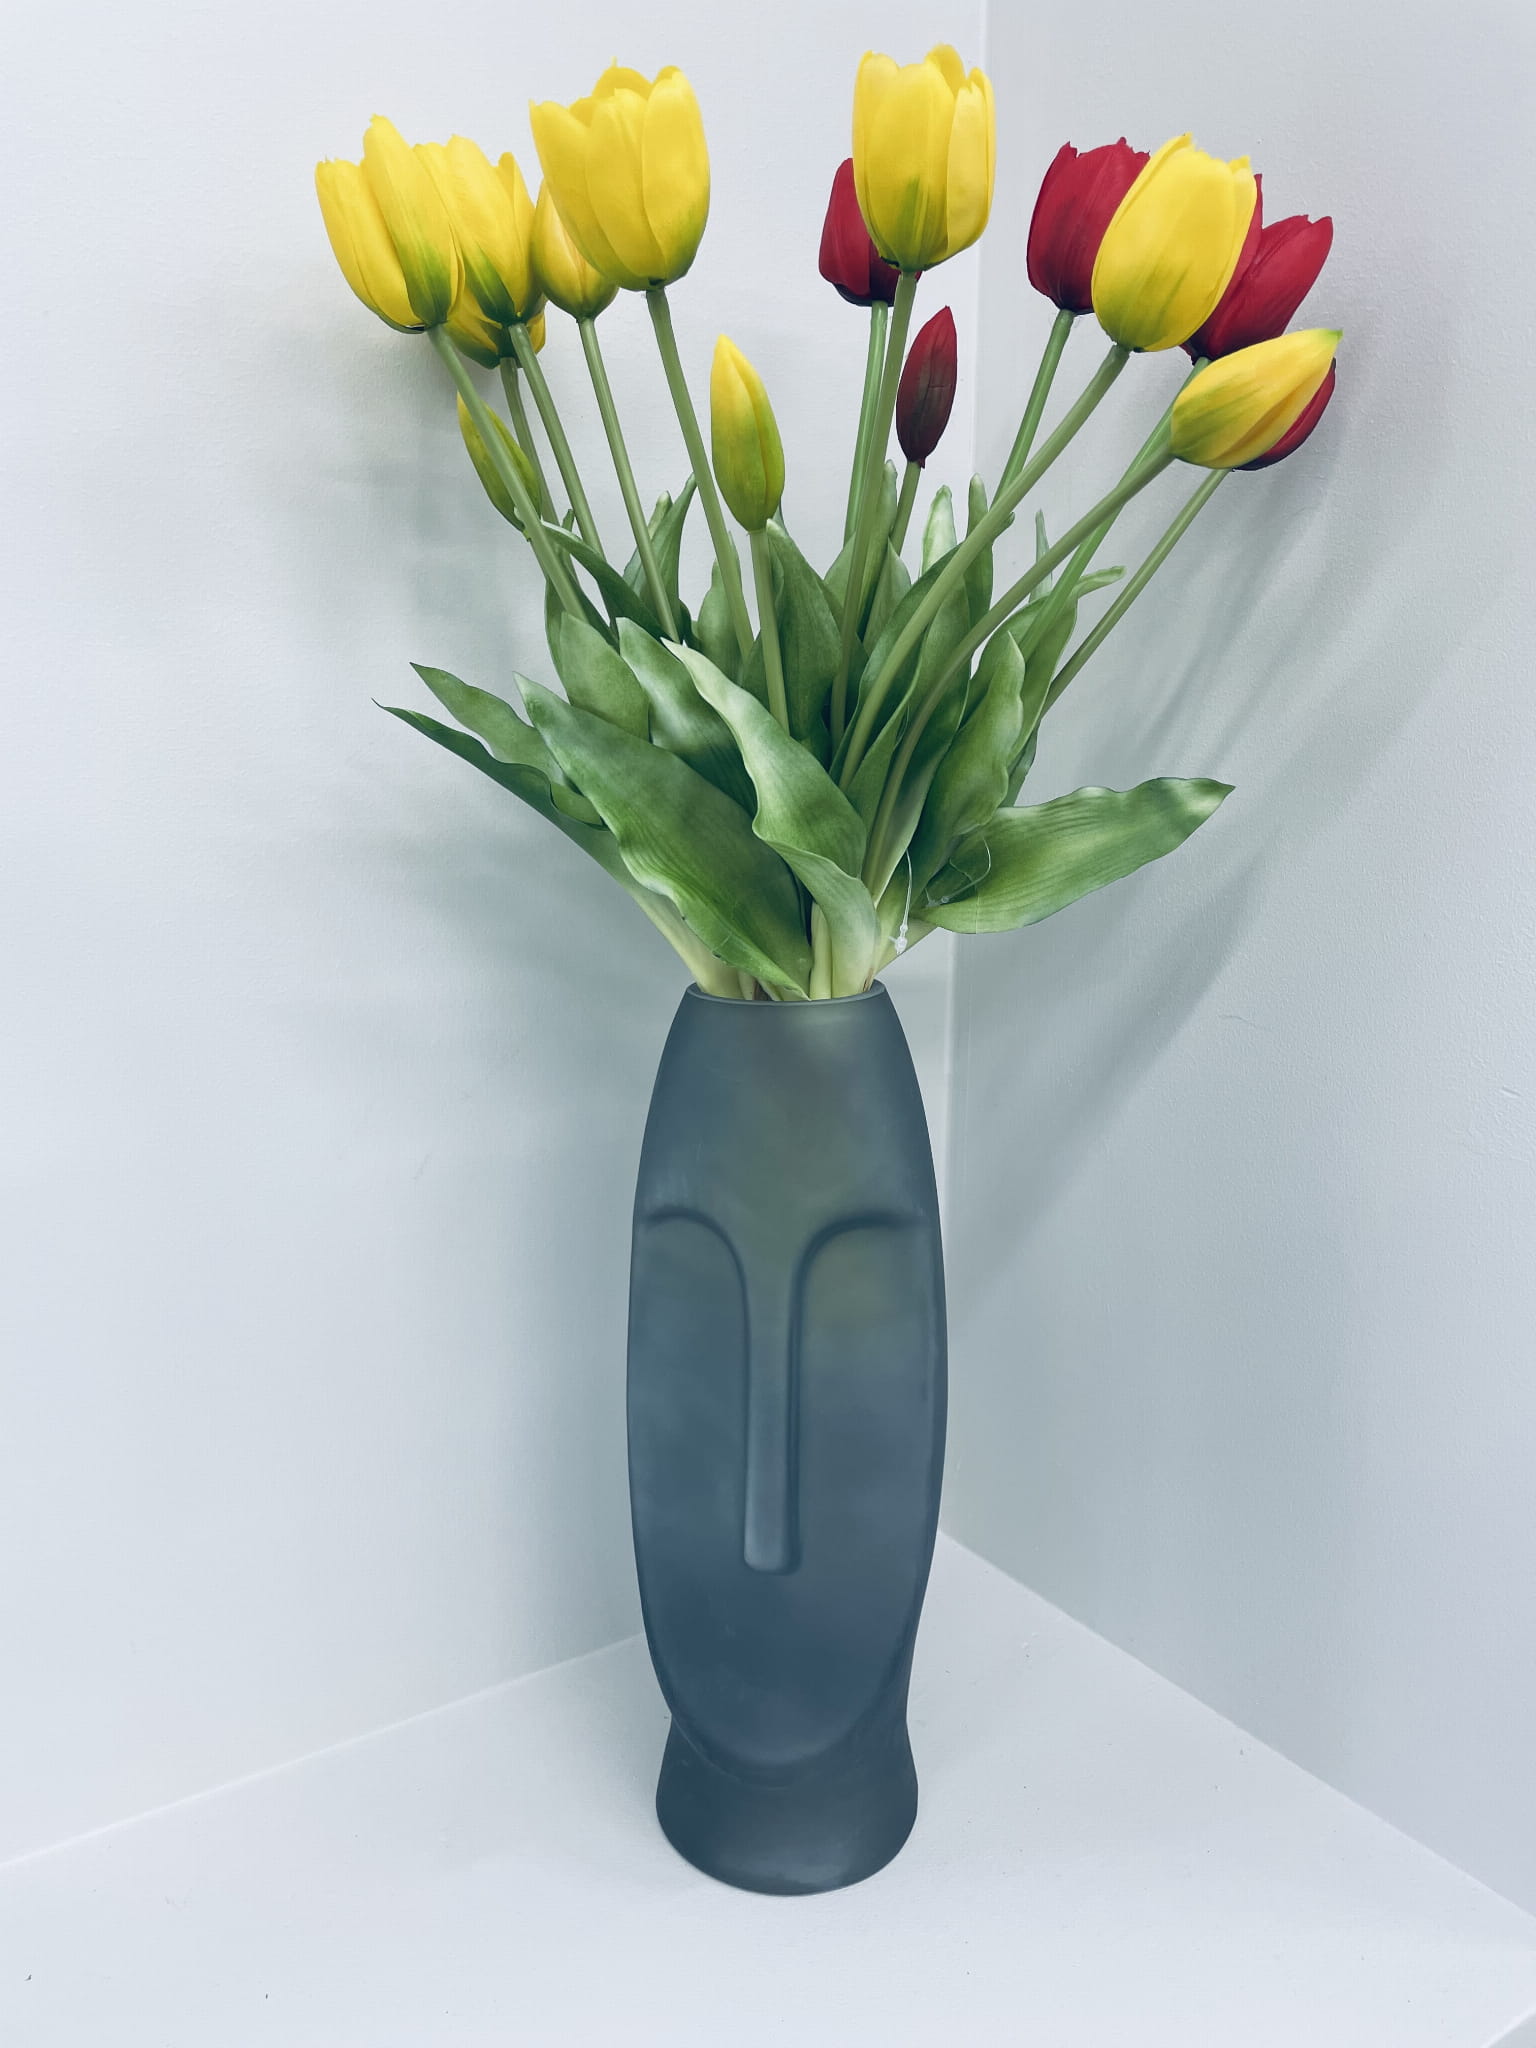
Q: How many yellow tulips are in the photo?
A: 10